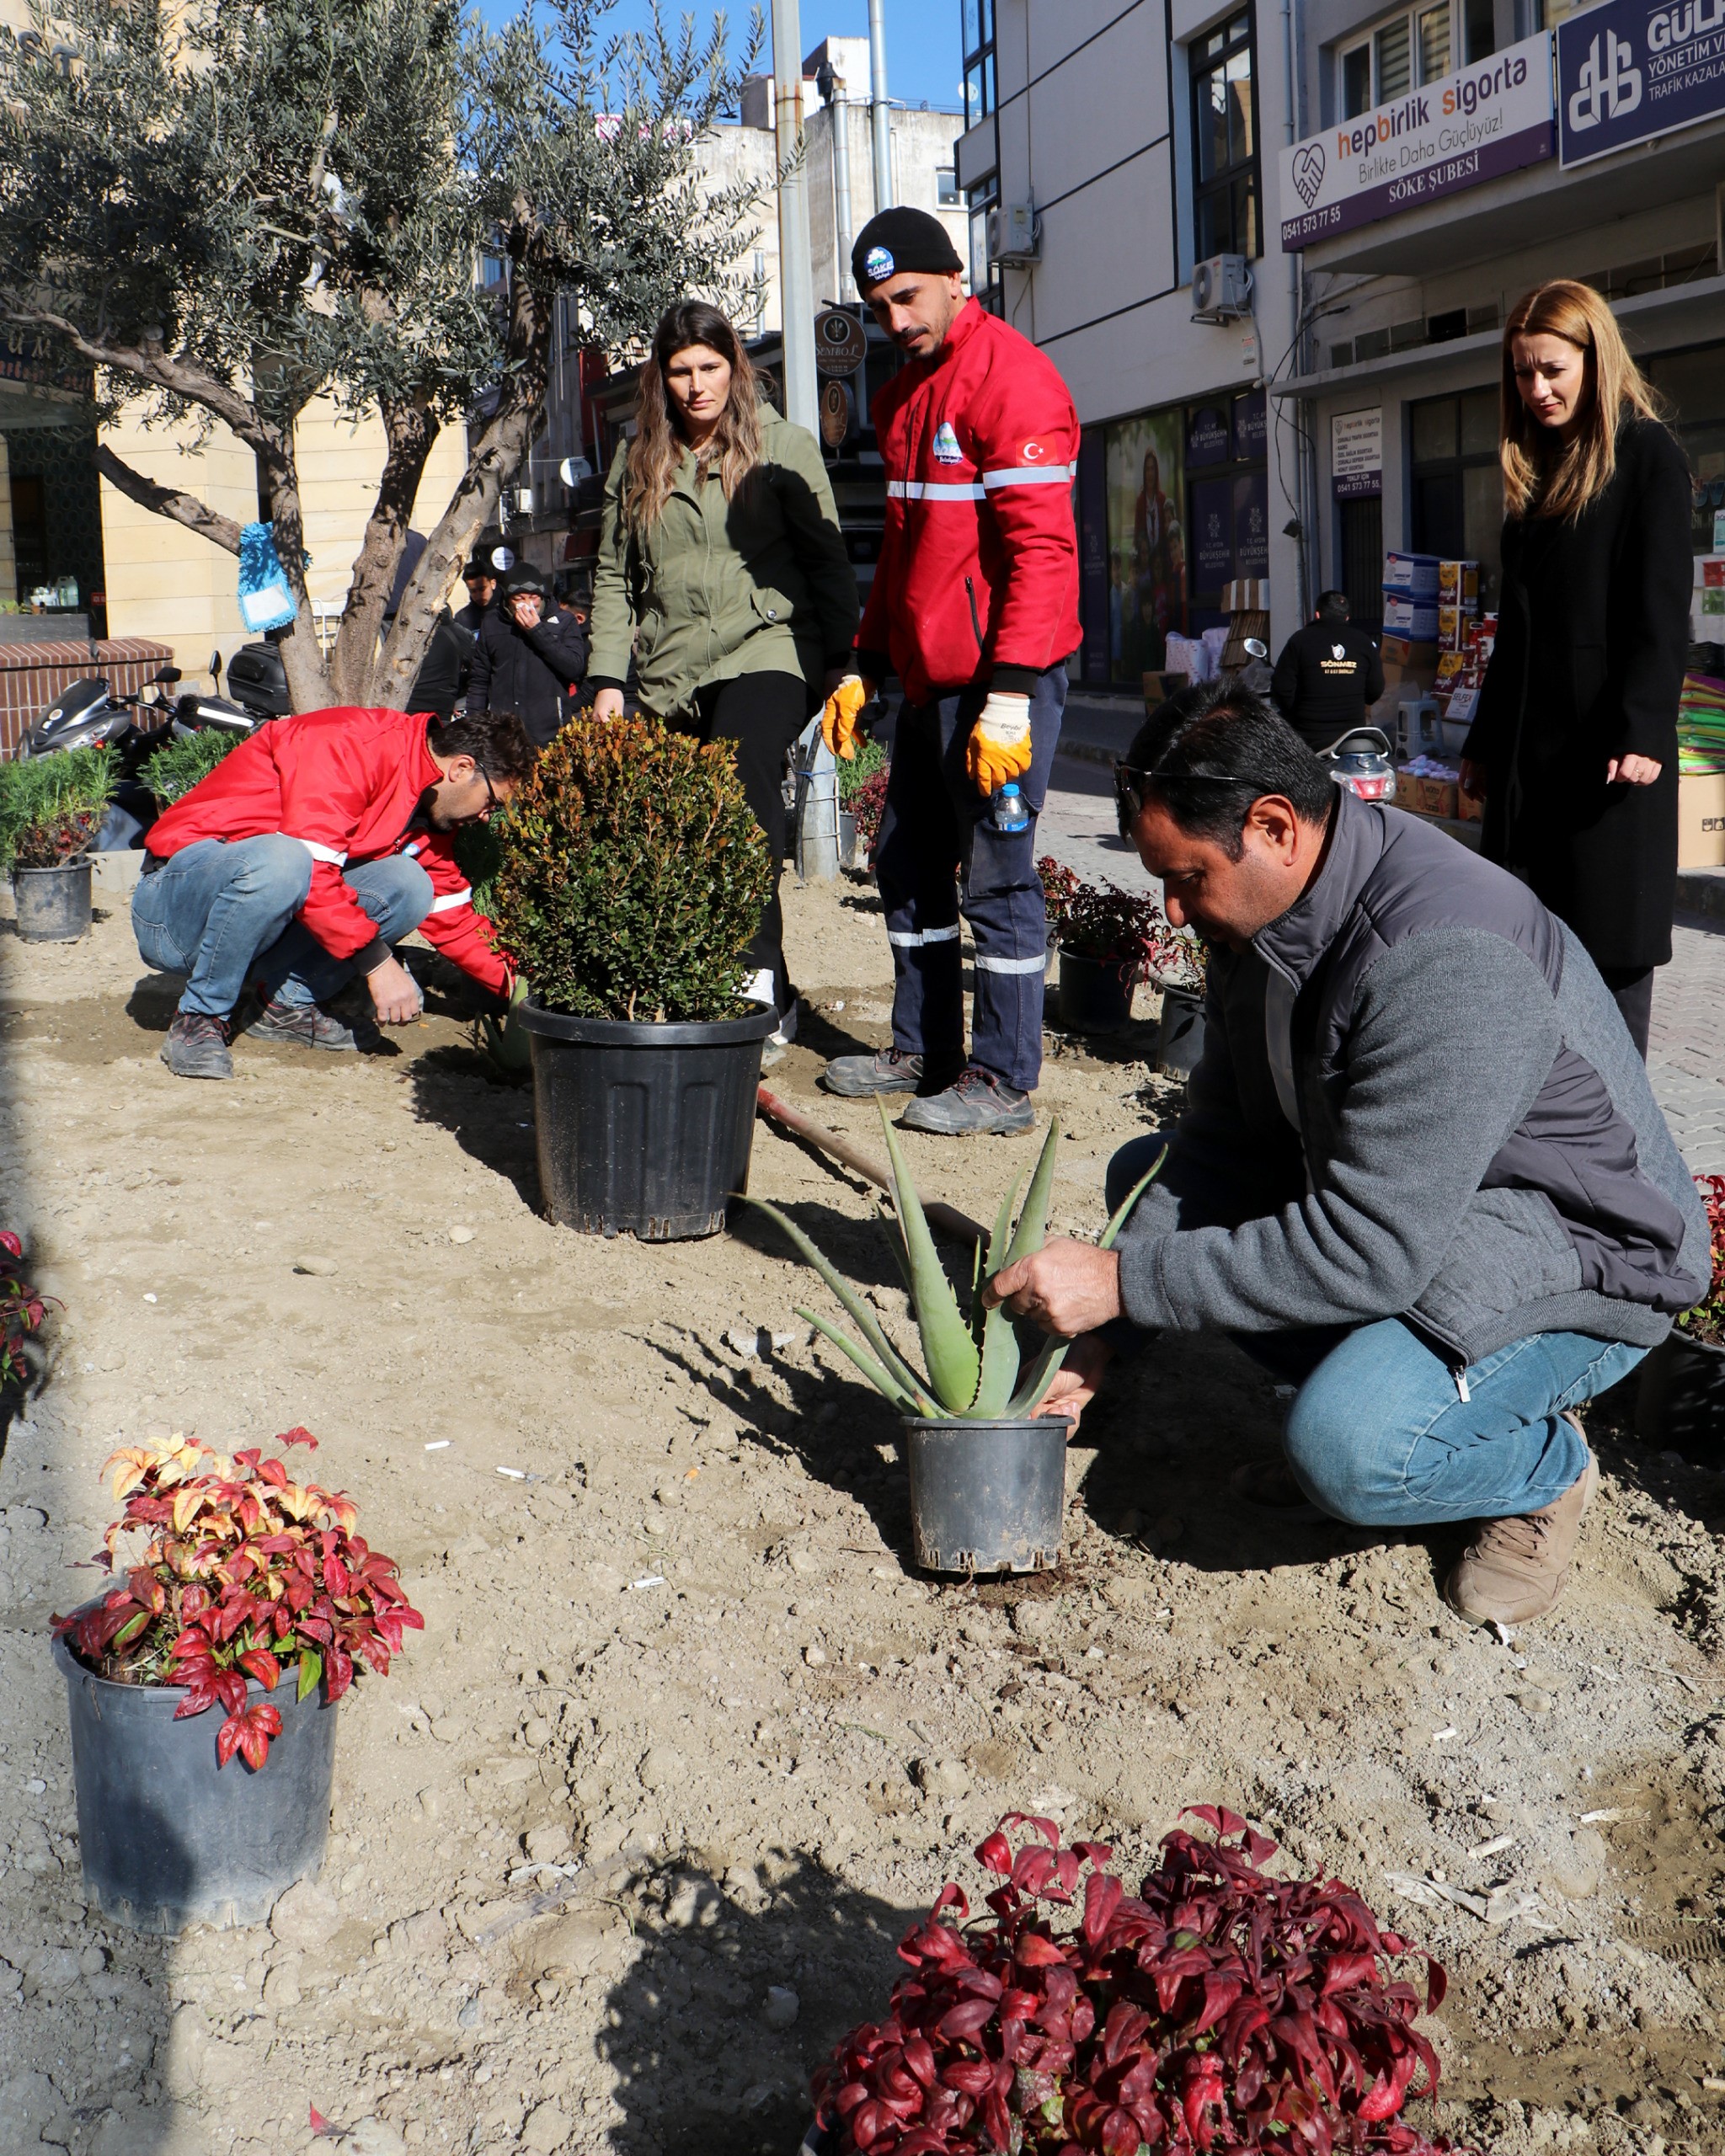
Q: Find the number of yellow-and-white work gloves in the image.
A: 2